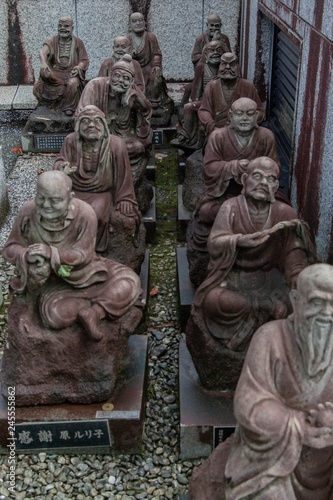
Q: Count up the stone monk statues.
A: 12